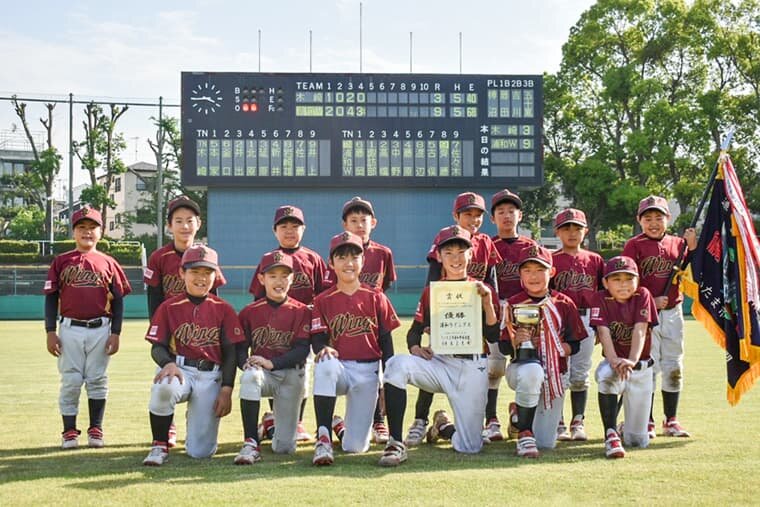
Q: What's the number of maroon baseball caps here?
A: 14